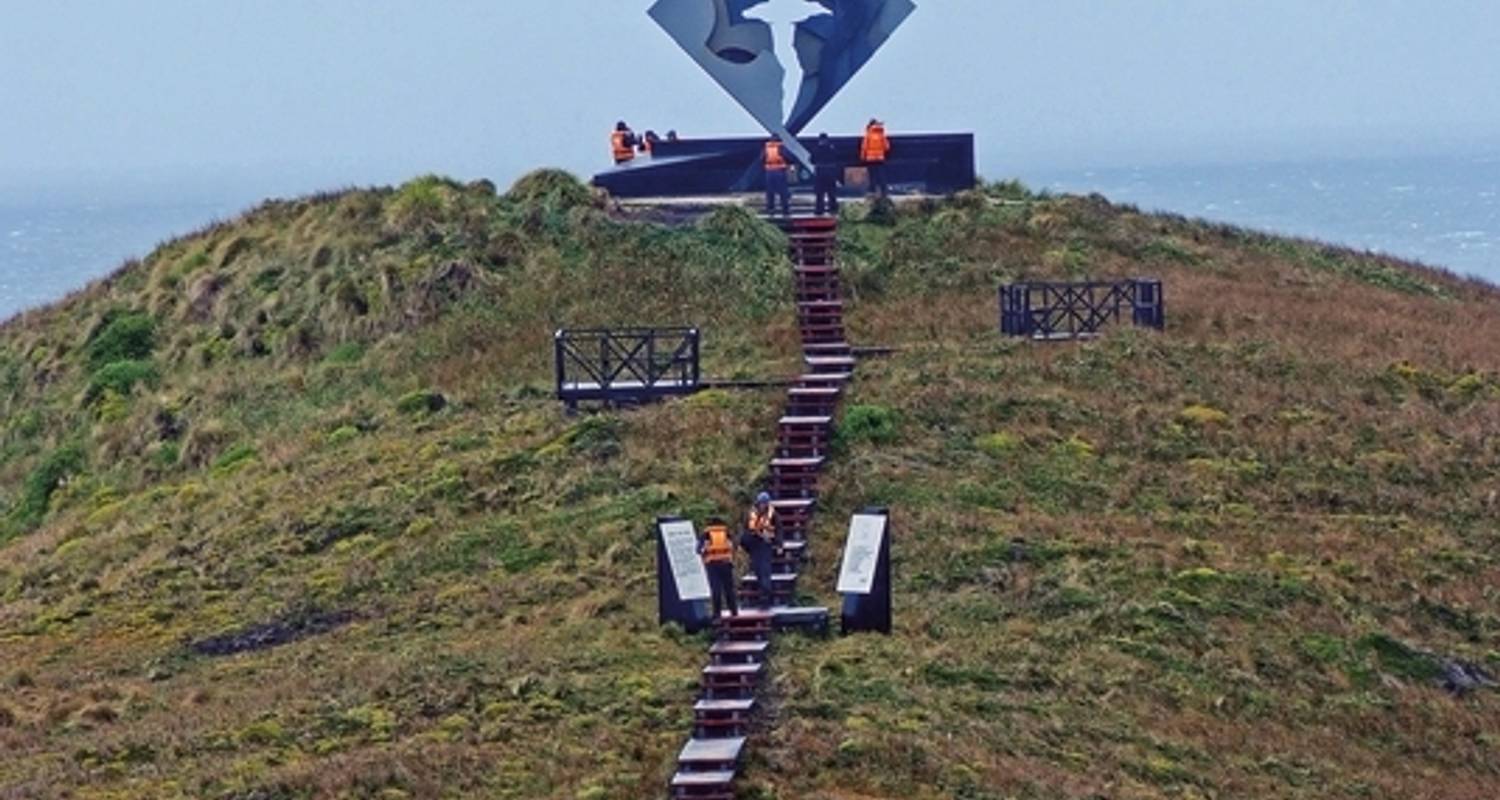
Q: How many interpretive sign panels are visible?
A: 2